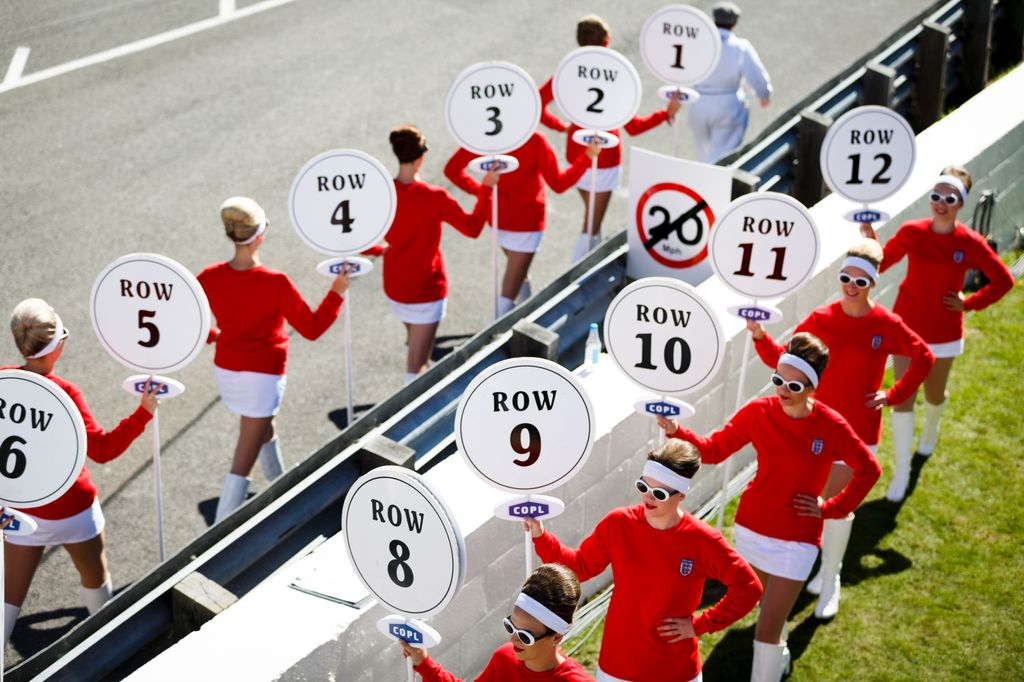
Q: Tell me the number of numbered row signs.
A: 11